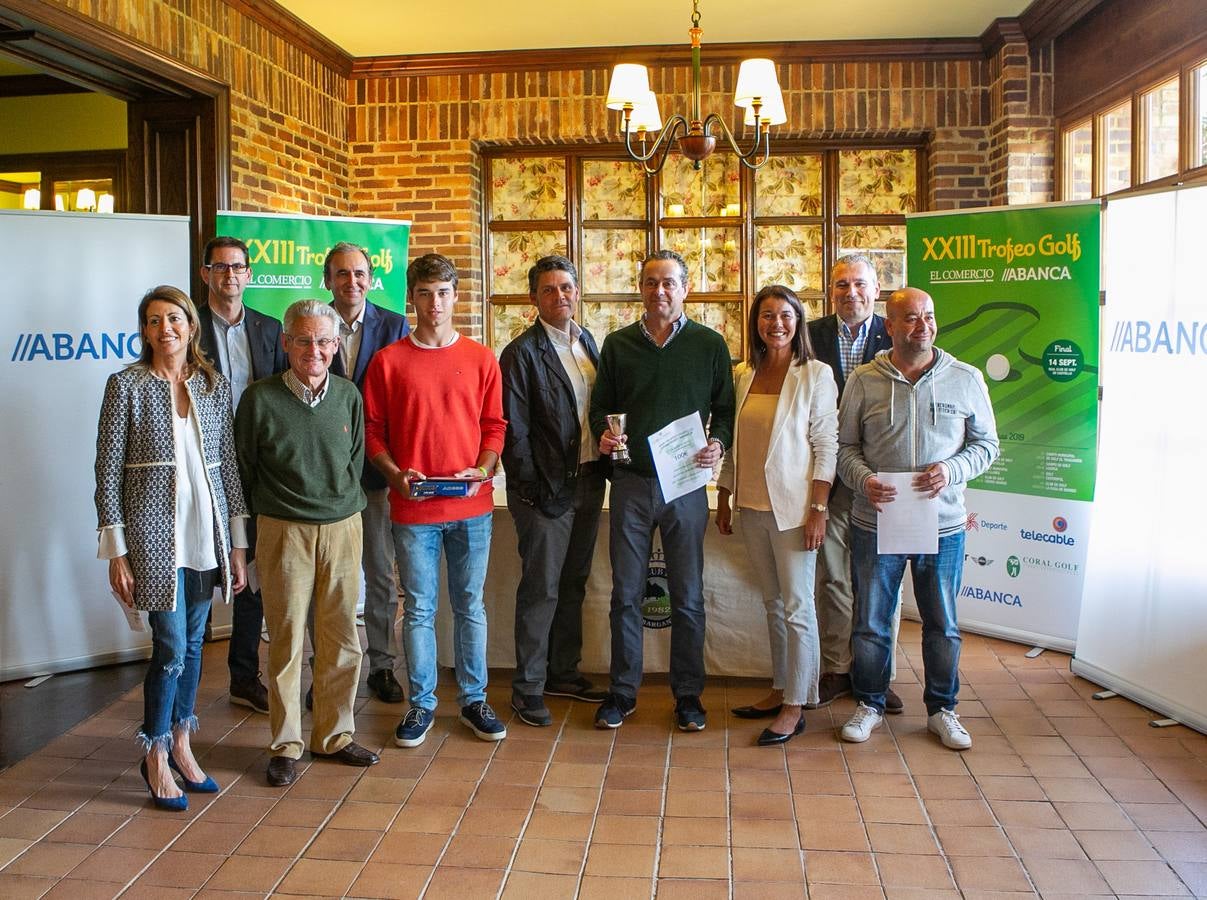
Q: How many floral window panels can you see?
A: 15